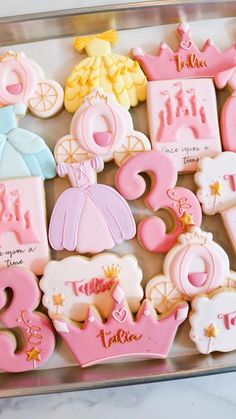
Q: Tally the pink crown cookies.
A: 2